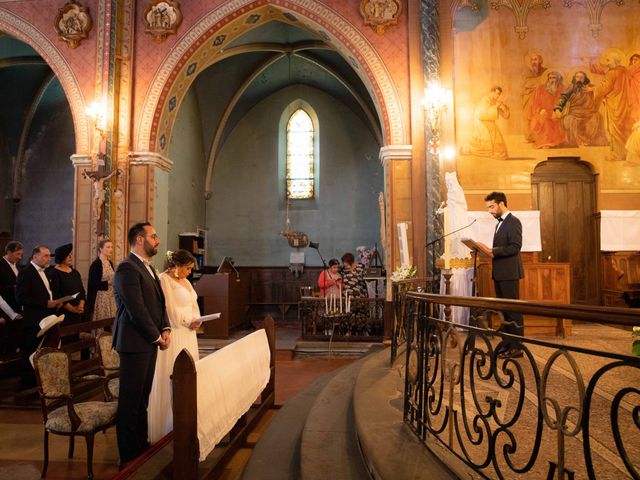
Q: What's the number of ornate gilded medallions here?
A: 3